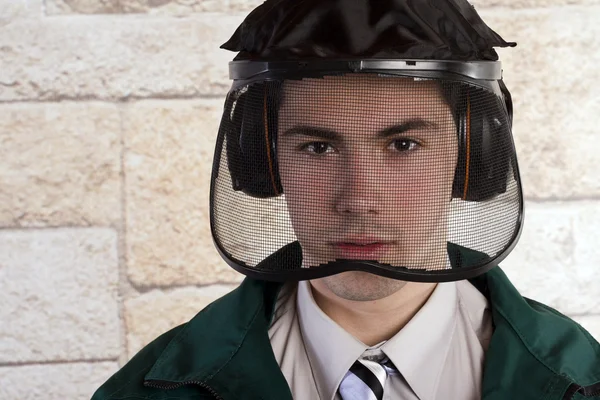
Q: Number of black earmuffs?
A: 2